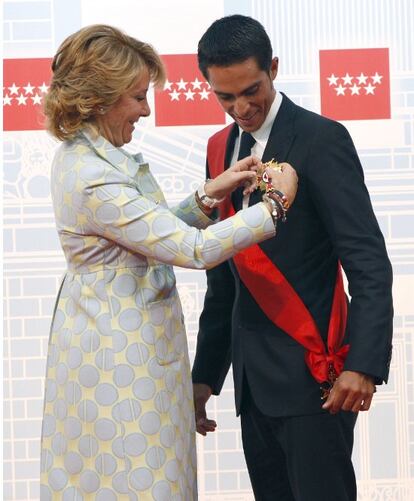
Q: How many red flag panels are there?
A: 3